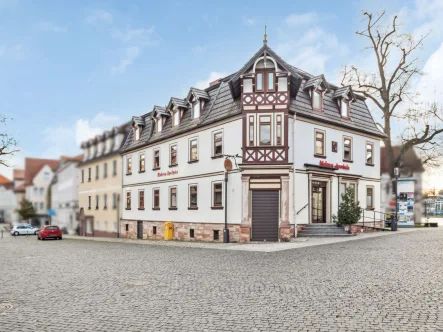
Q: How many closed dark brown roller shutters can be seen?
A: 1